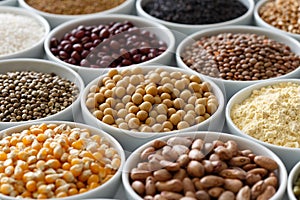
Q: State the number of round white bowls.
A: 12